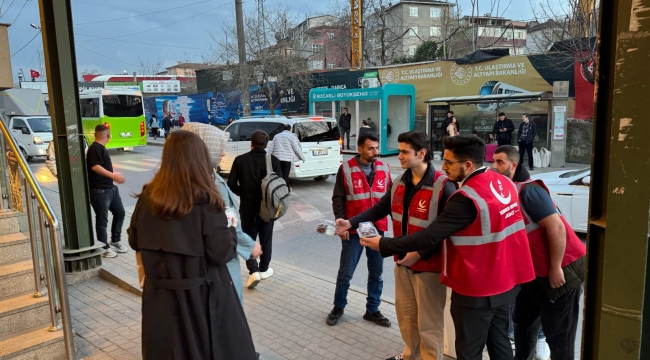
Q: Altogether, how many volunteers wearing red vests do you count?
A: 4